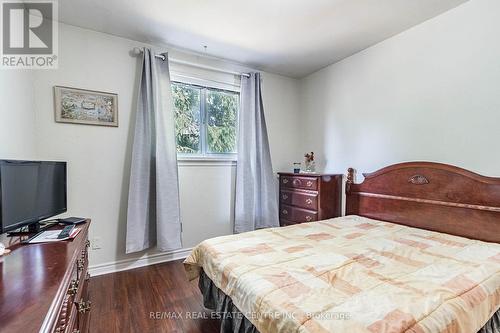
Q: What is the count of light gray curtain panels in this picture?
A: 2